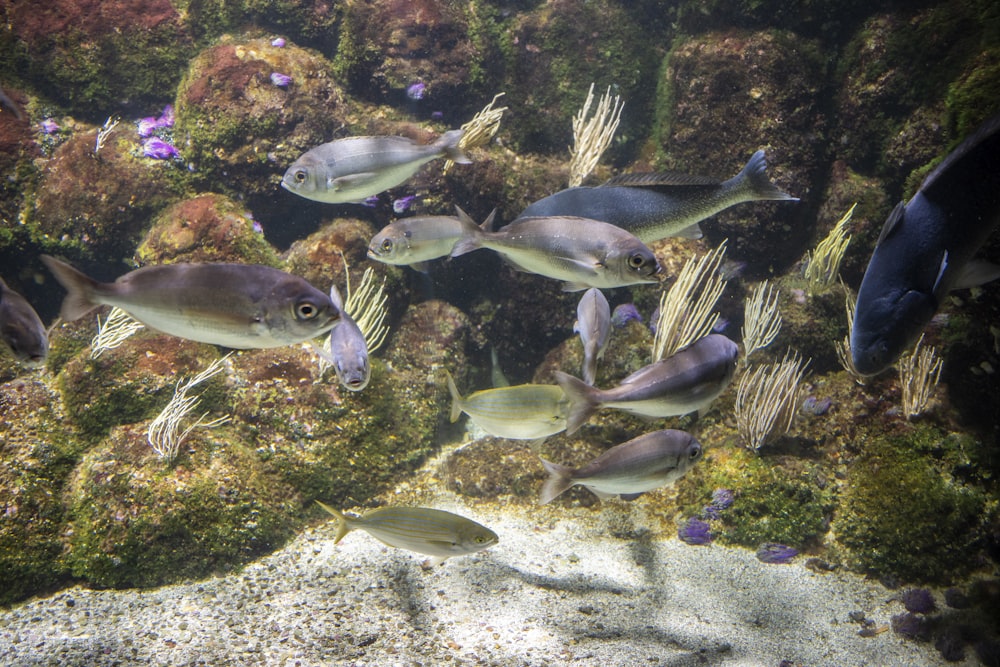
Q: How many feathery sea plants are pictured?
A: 12